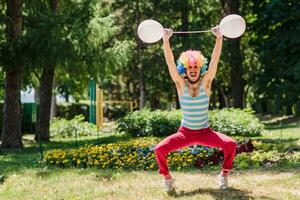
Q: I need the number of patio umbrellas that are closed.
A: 0